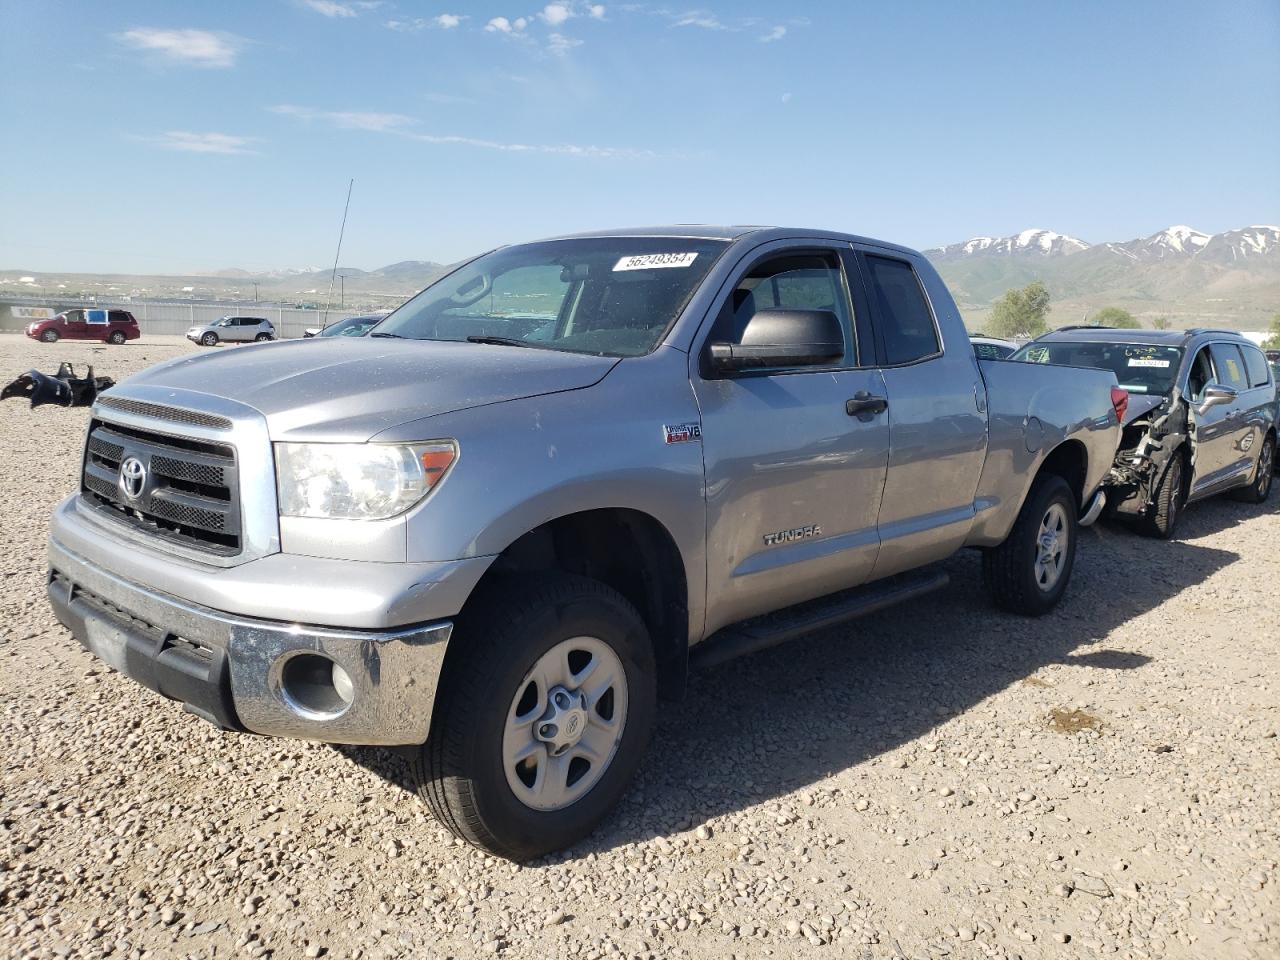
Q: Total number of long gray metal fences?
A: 1